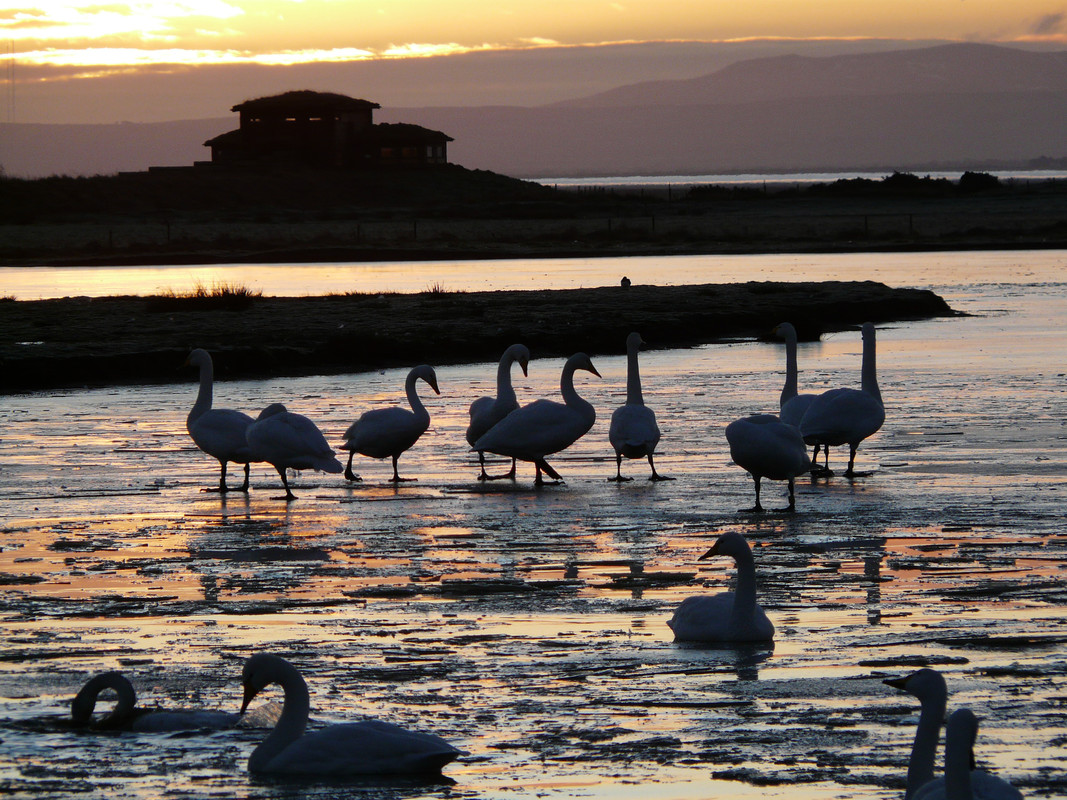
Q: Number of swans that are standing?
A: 9